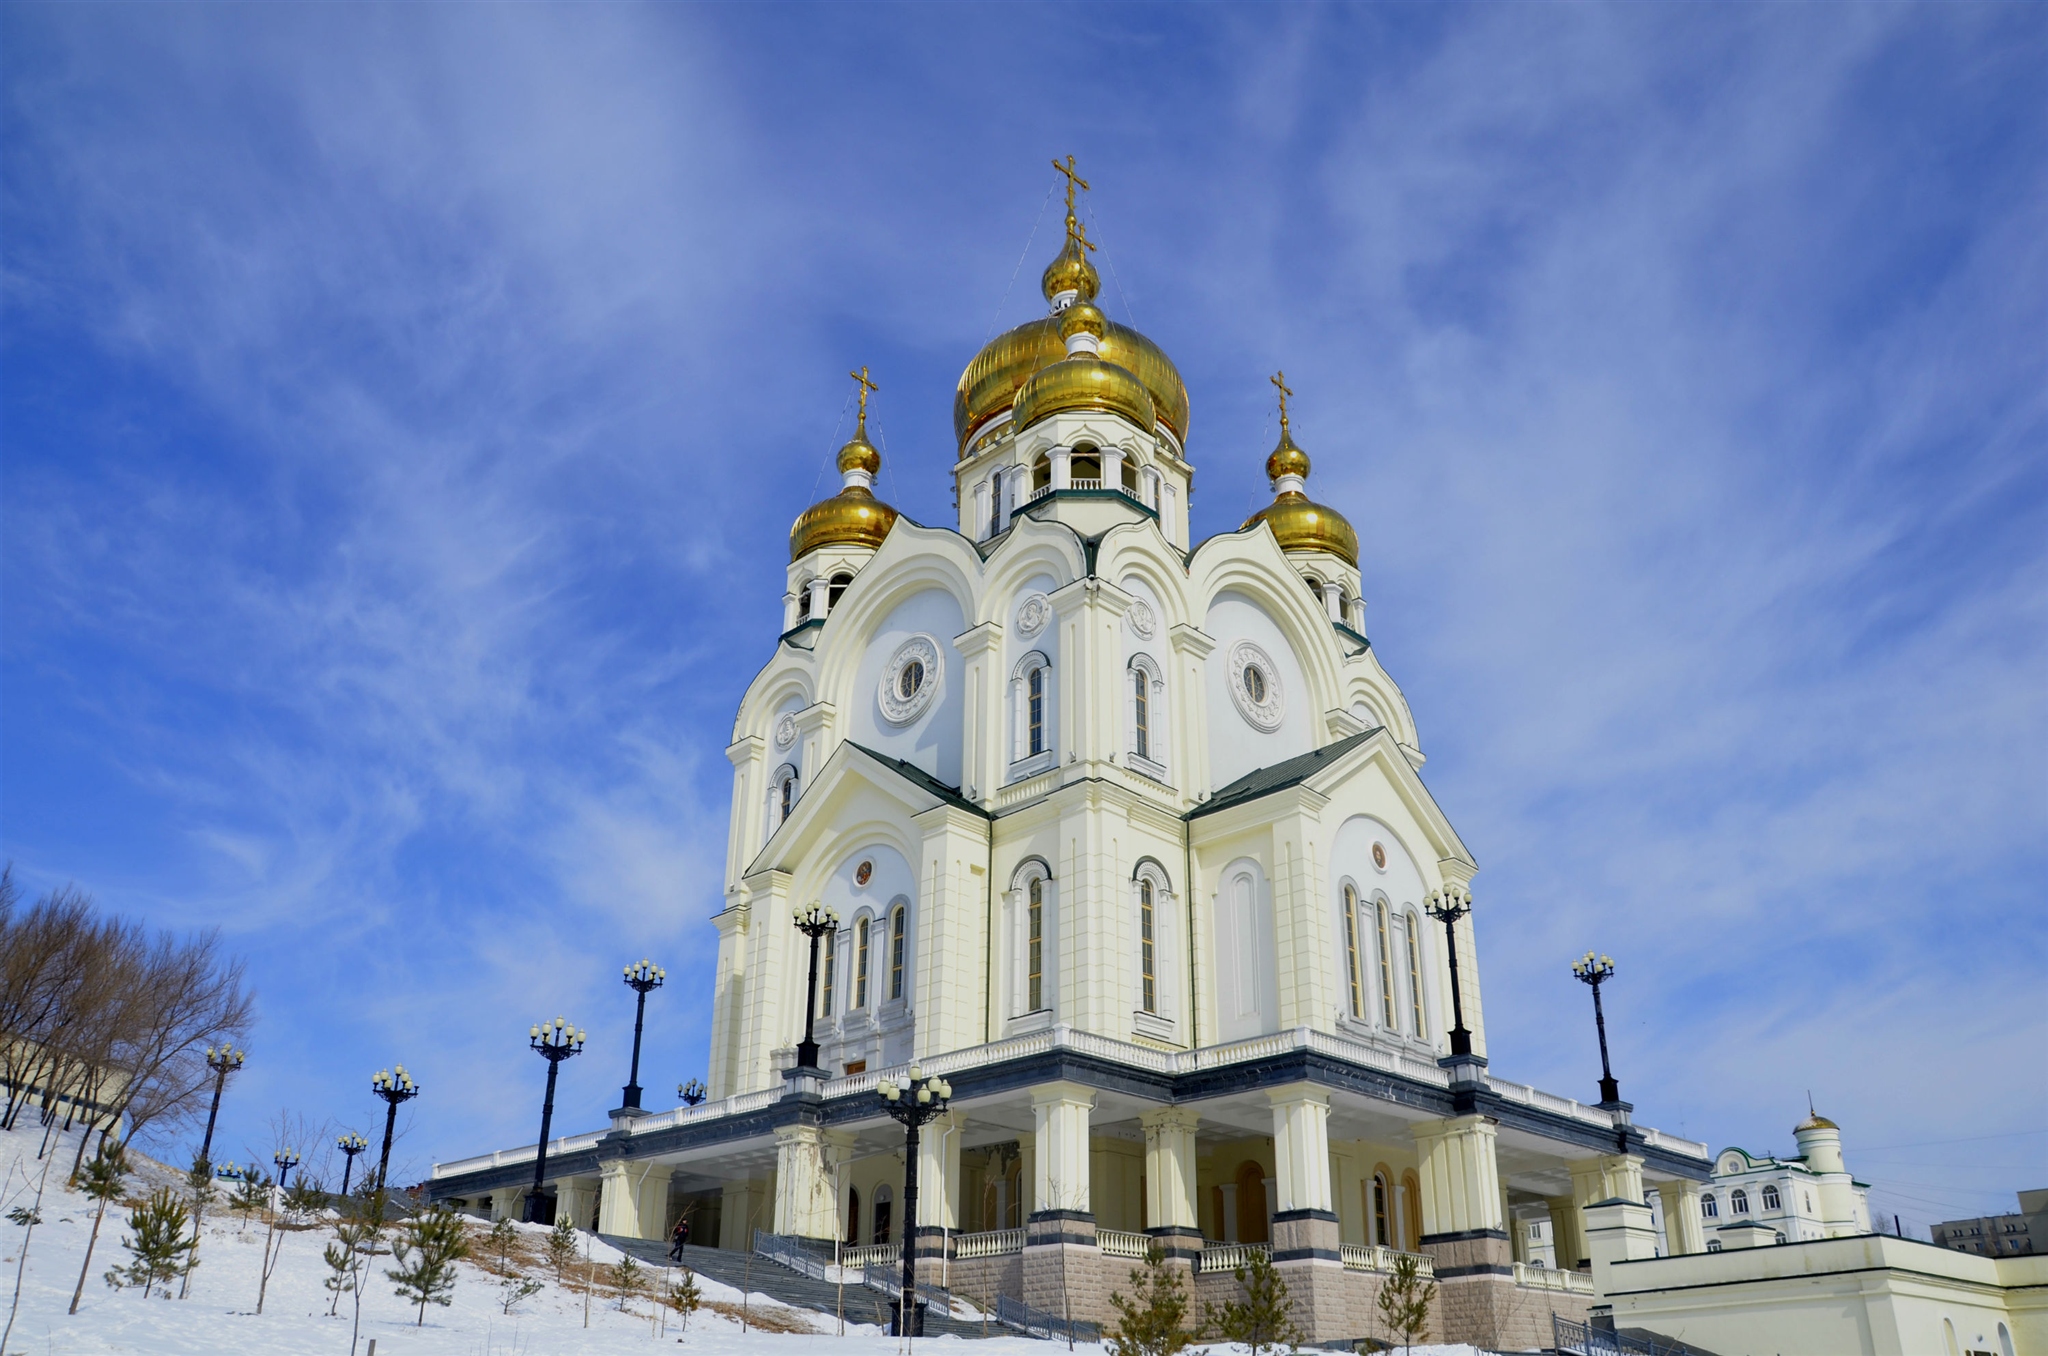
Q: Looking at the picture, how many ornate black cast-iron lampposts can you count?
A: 12